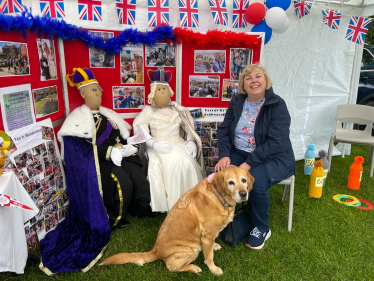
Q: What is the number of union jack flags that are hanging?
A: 11